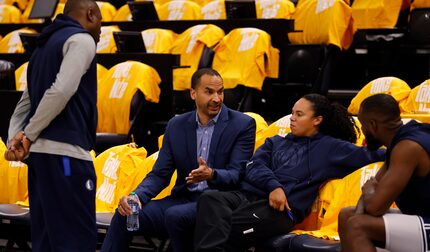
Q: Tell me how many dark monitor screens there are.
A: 5